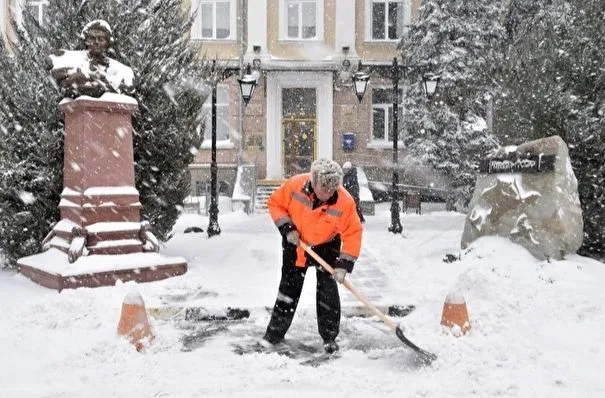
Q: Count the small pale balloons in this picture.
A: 0